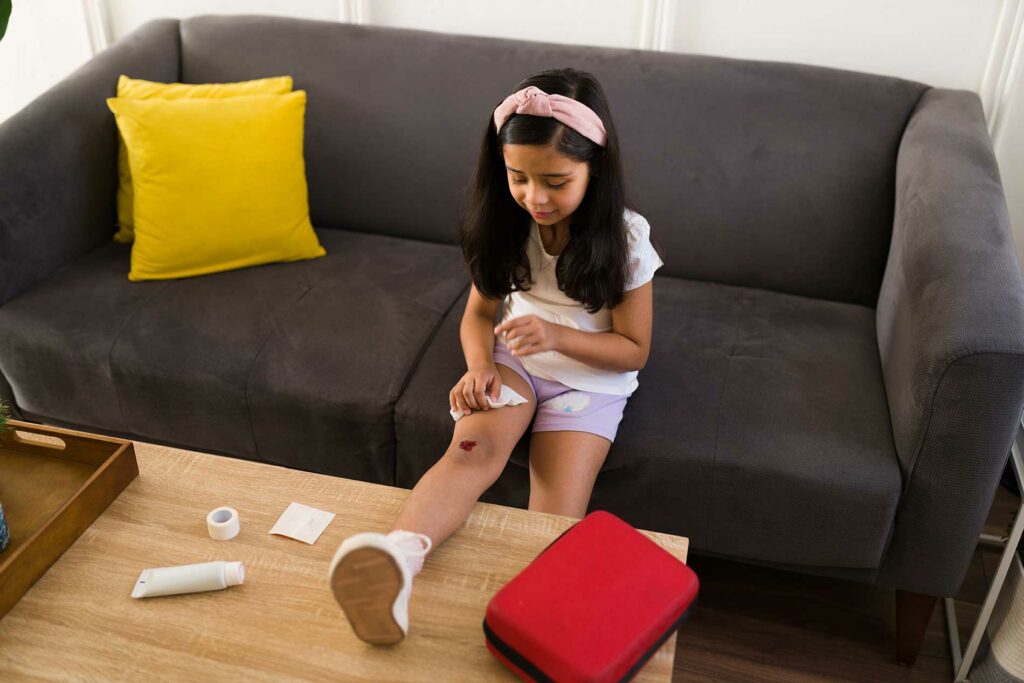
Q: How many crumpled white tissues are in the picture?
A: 1